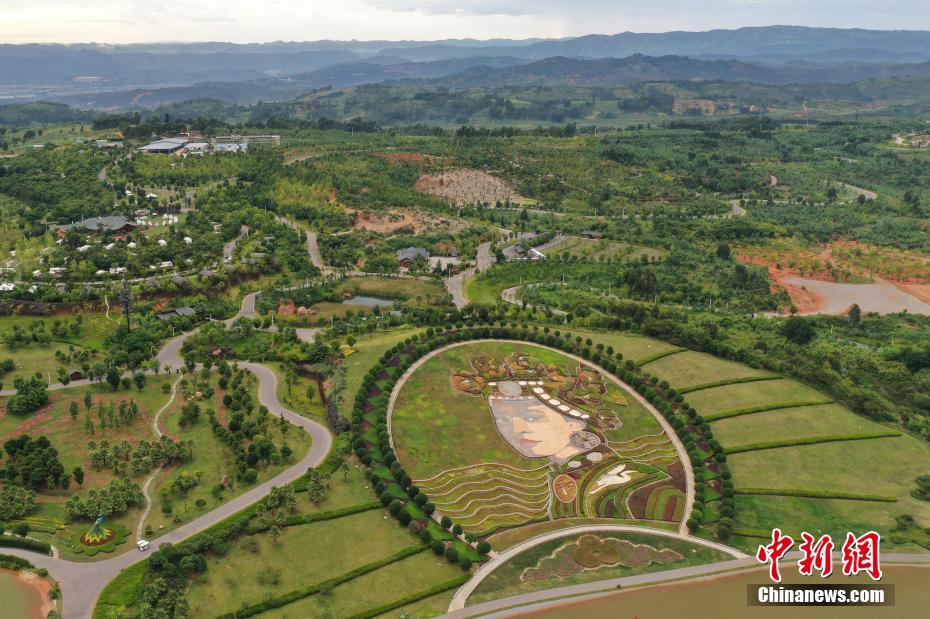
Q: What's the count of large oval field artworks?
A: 1